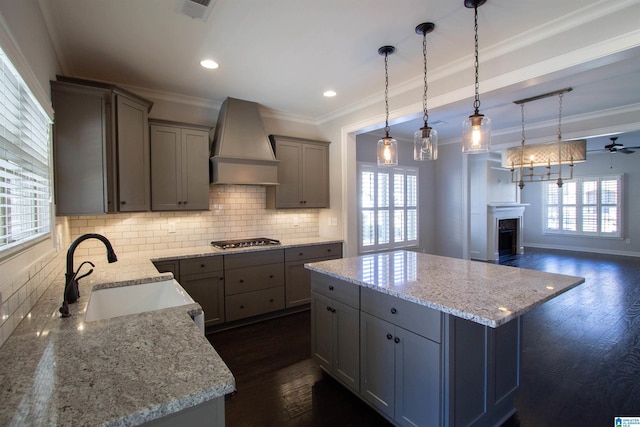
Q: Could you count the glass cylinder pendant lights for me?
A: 3